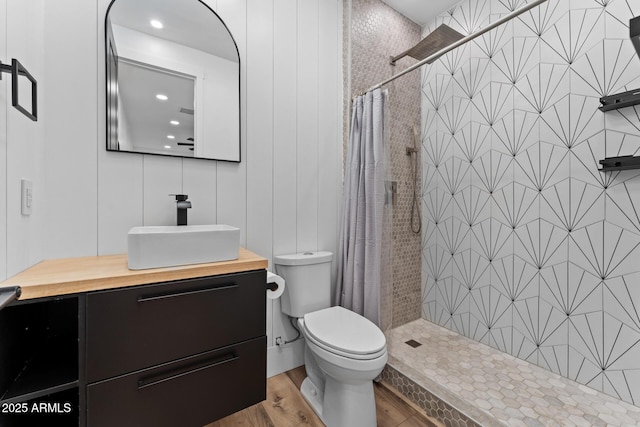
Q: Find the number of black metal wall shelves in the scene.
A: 2